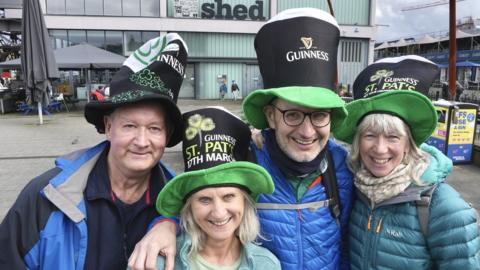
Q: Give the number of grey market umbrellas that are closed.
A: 1